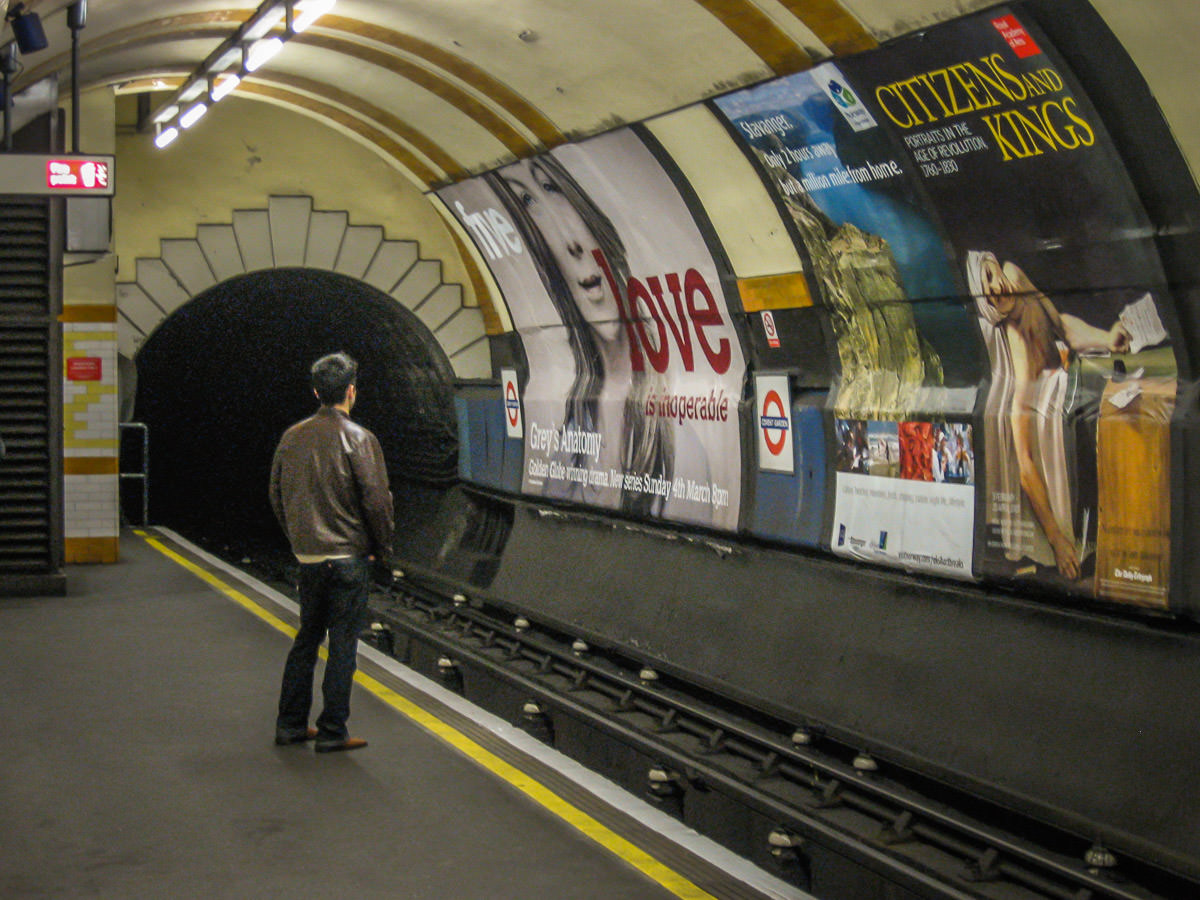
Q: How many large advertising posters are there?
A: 3